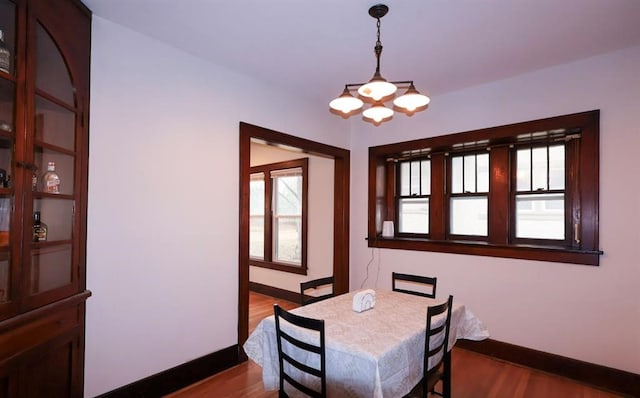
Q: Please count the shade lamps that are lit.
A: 4